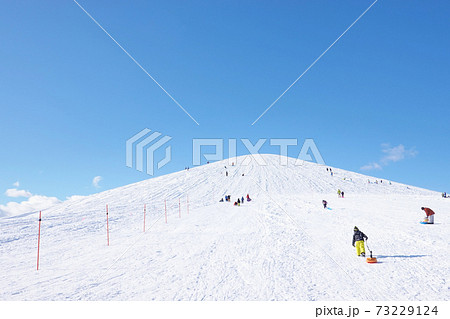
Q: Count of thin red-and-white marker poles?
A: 6